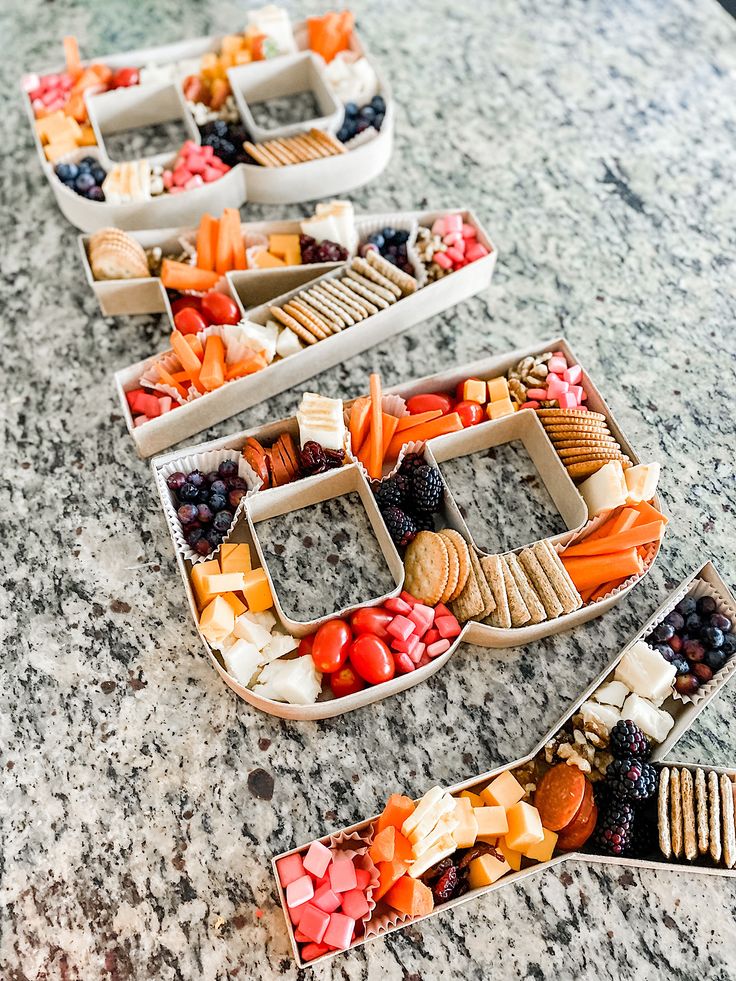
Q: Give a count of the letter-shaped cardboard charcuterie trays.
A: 4